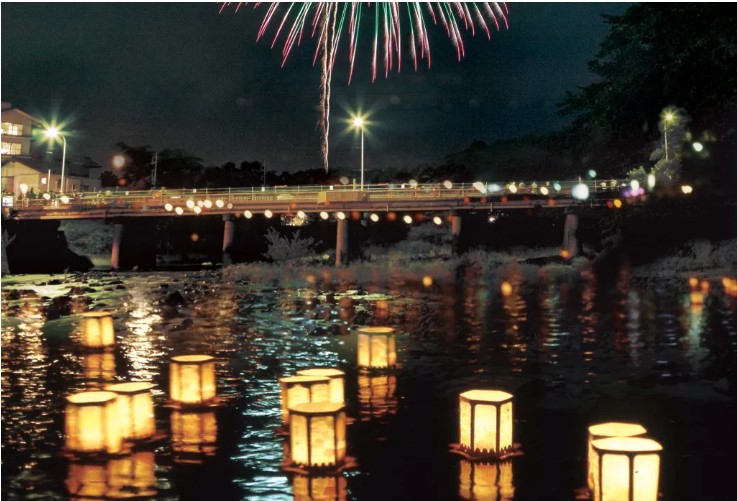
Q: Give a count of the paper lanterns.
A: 11